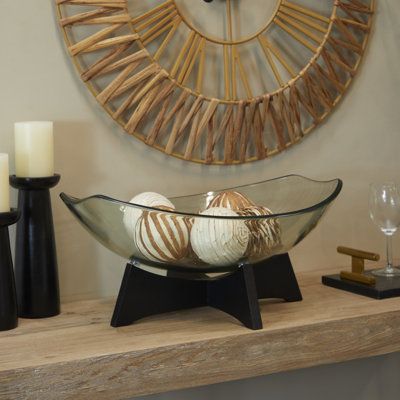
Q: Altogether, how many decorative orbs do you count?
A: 5